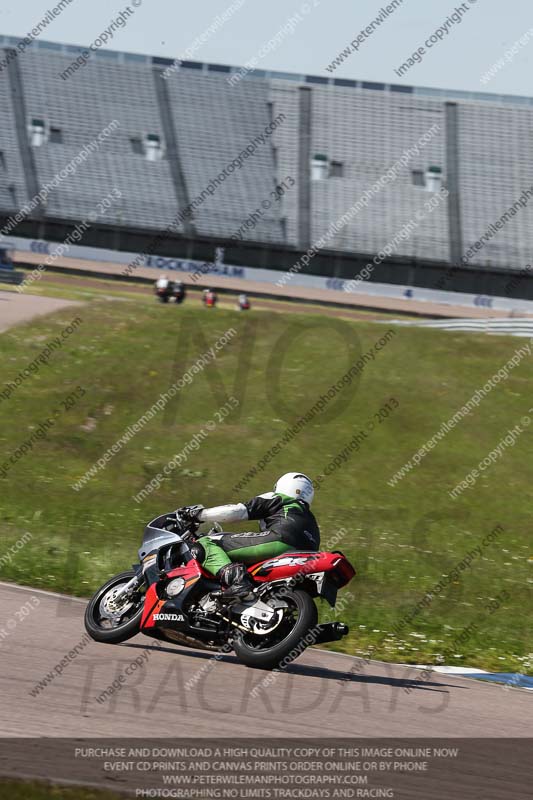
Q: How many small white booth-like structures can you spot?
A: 4